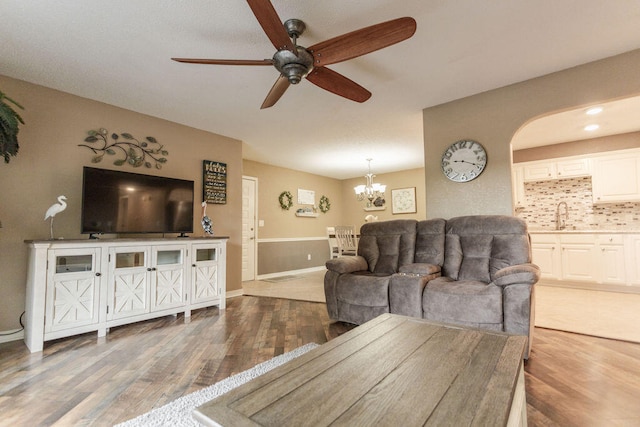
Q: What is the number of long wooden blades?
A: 5